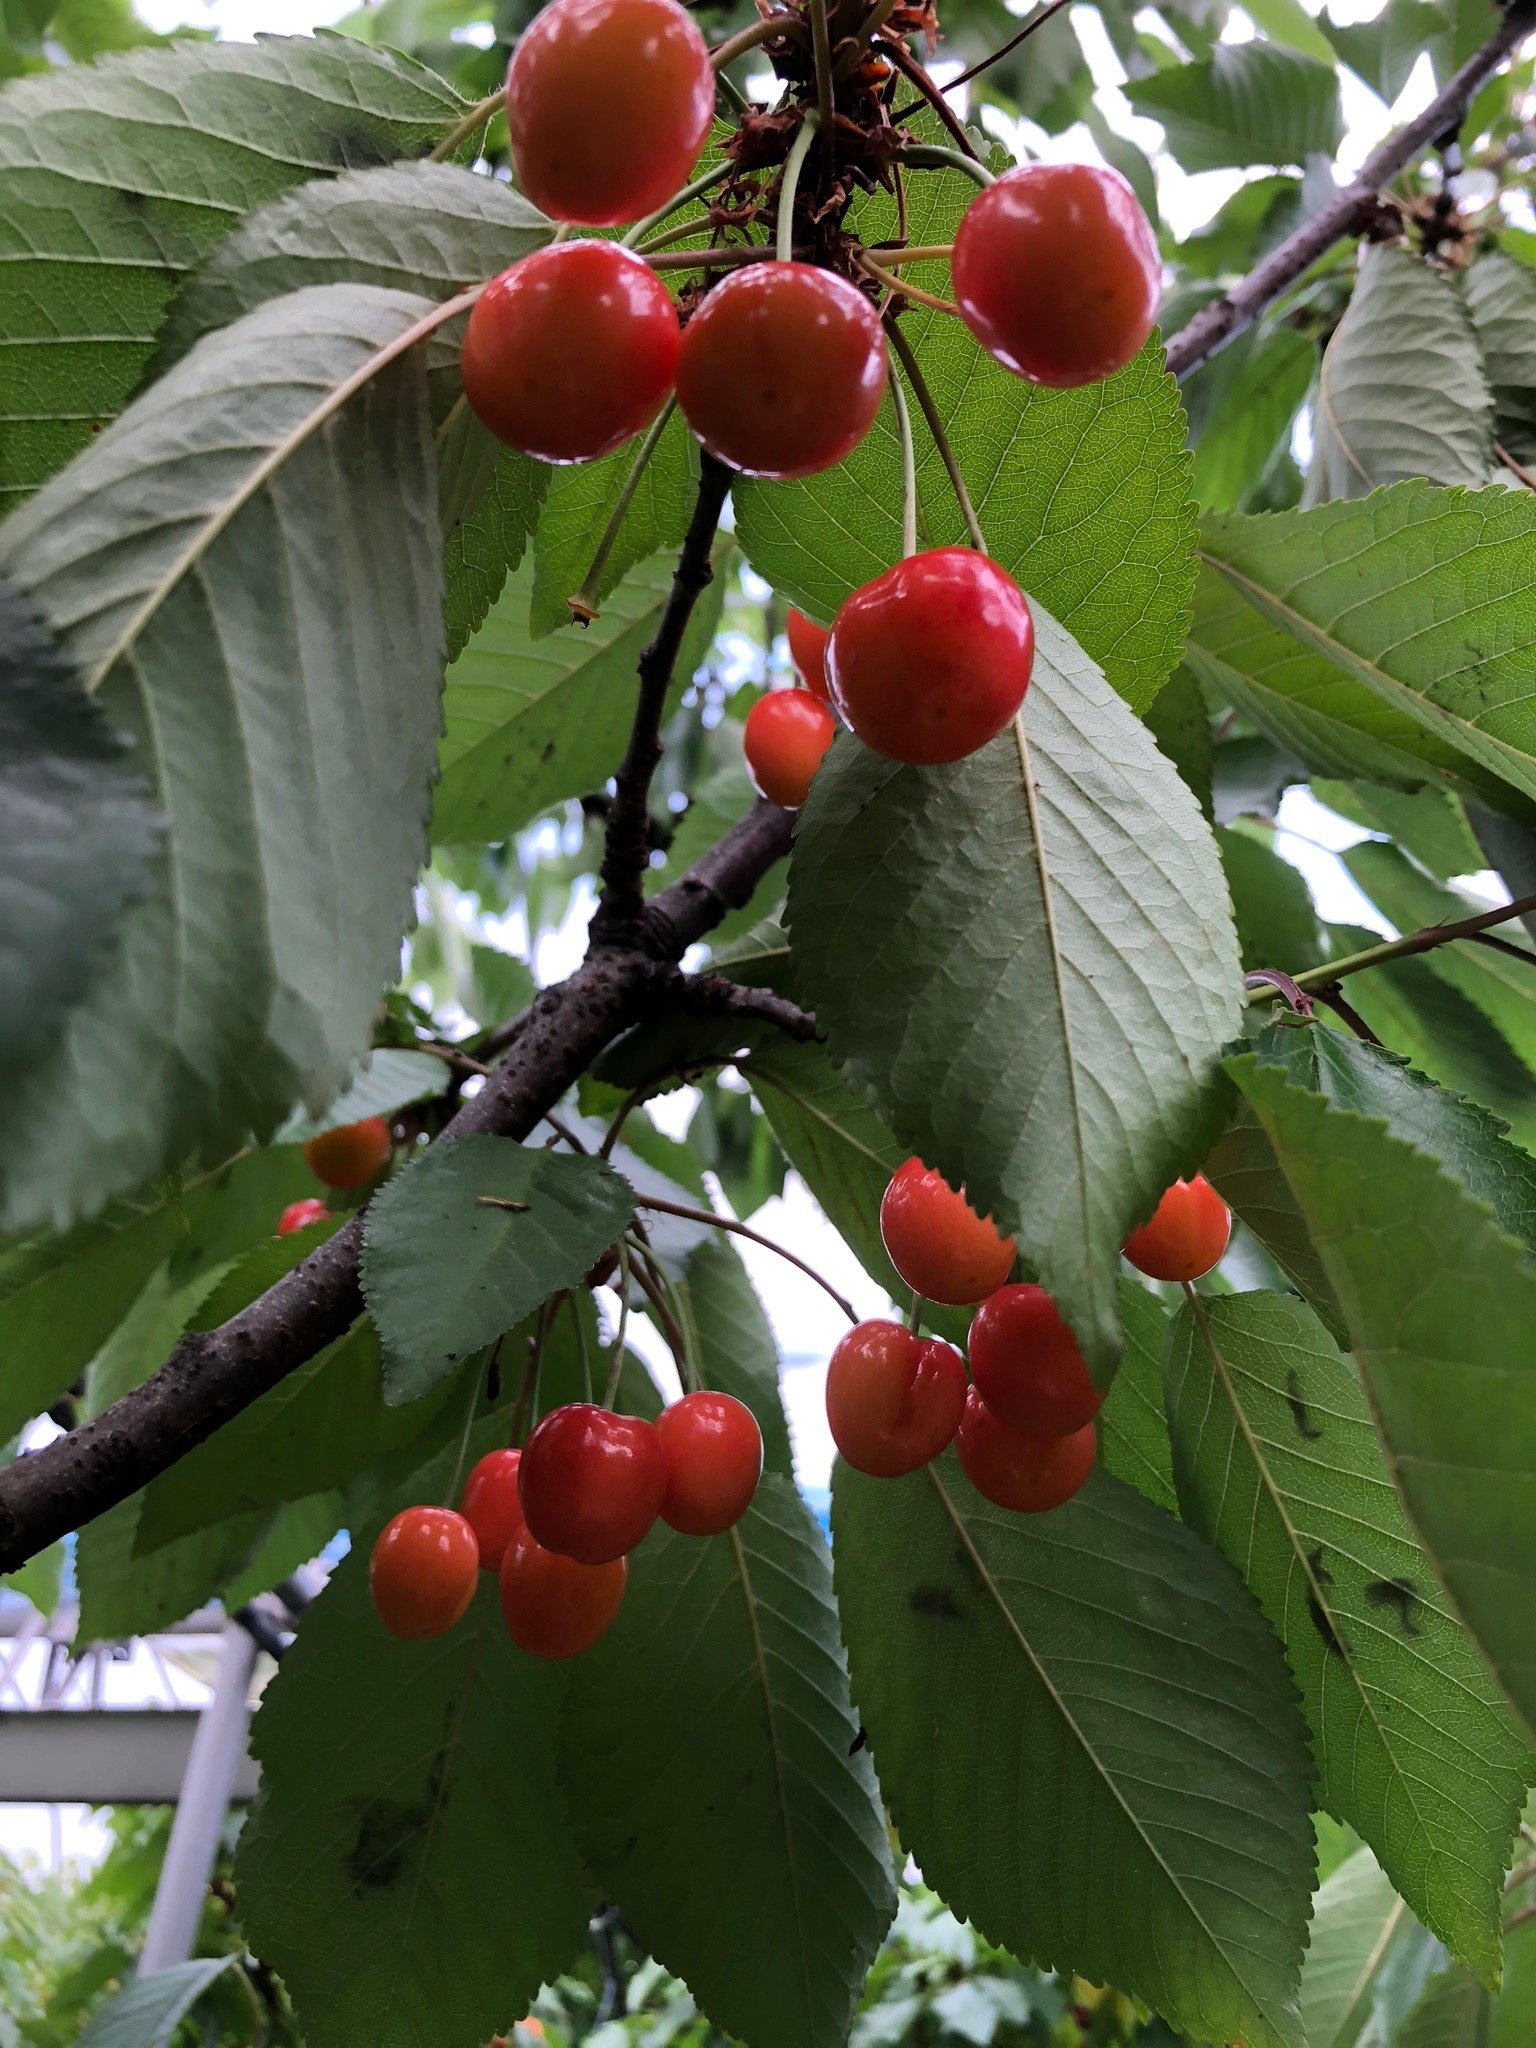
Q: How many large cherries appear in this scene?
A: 5